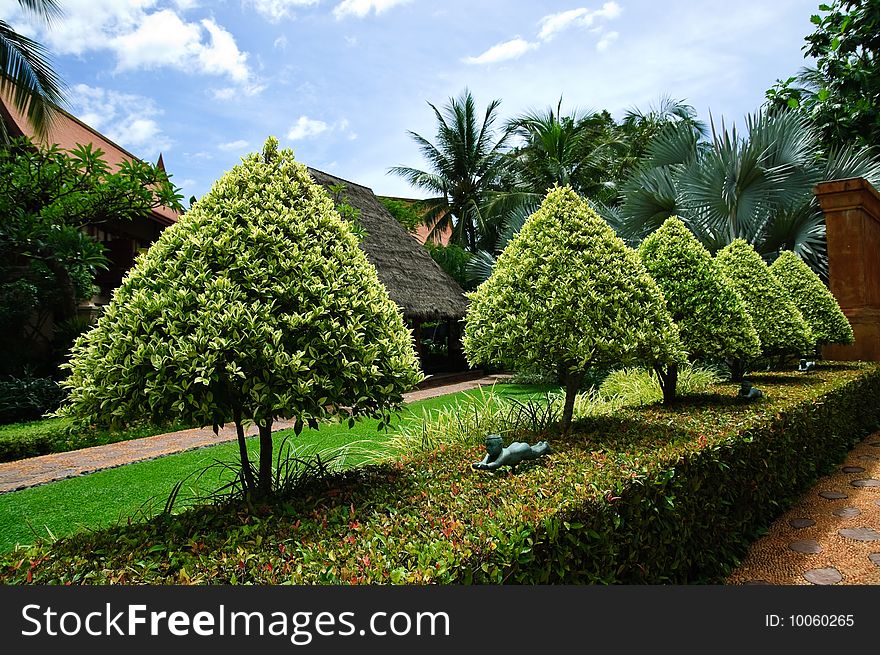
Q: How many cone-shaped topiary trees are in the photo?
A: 5